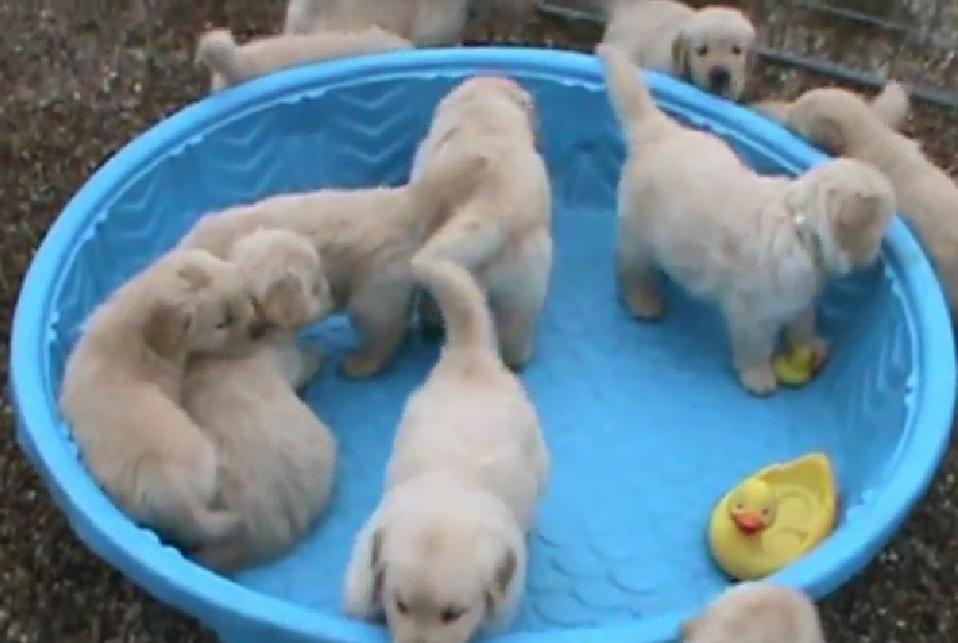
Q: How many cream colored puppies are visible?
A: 11